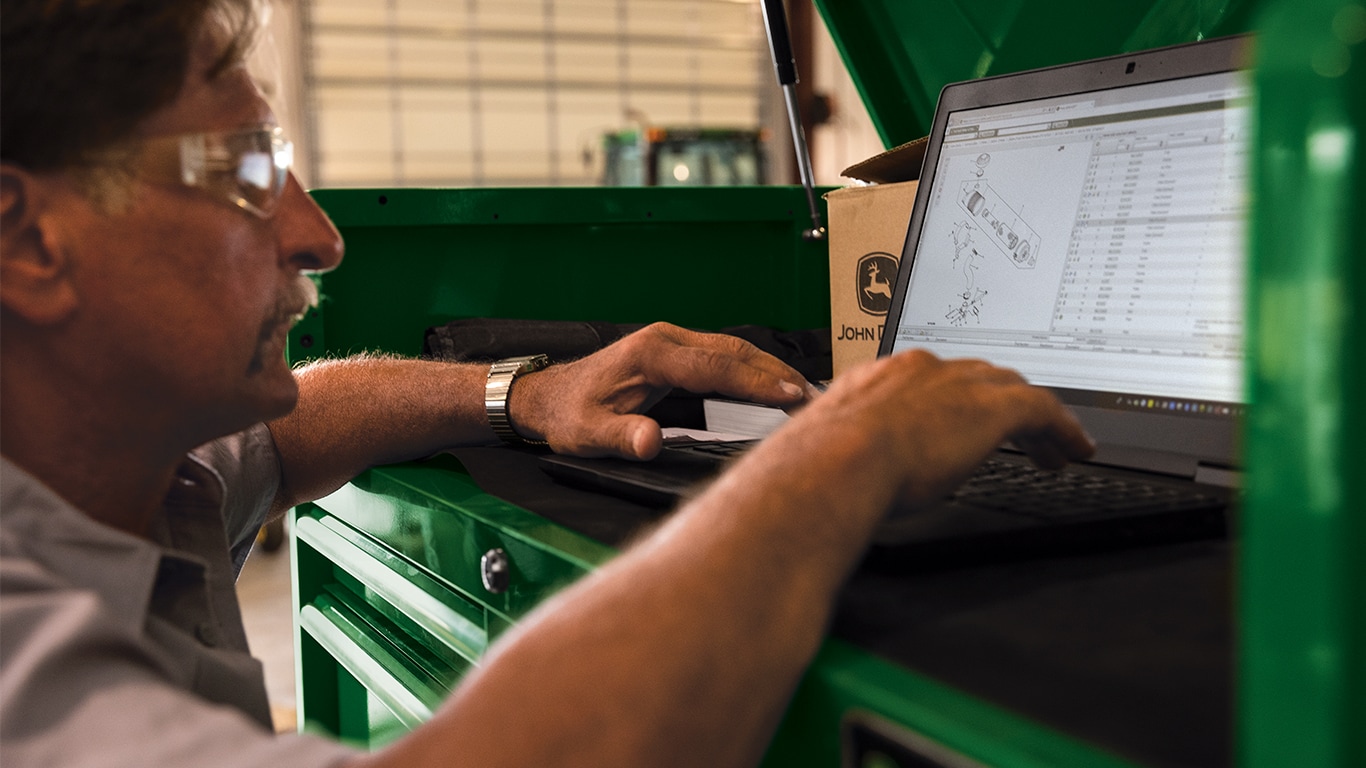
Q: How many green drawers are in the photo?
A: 2